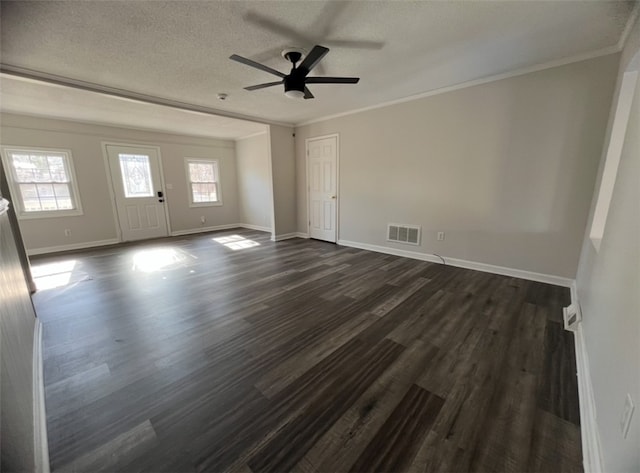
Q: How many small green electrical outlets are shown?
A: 0